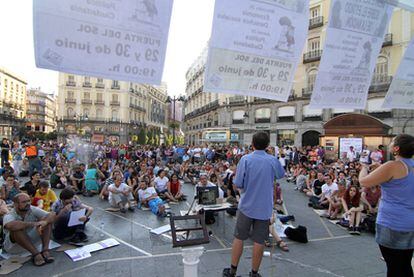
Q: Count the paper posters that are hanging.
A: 4